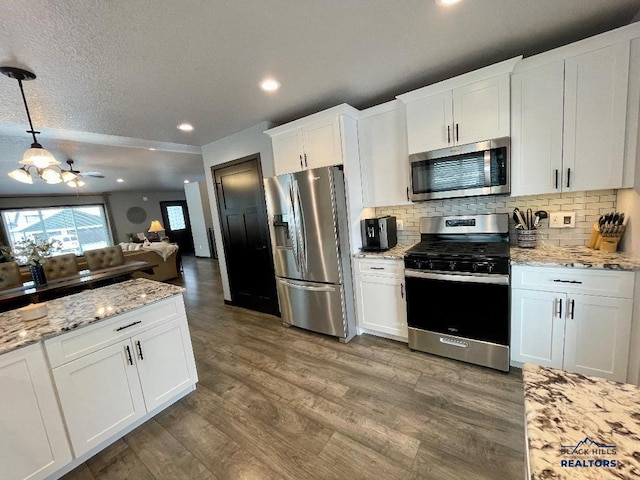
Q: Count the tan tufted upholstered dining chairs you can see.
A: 3